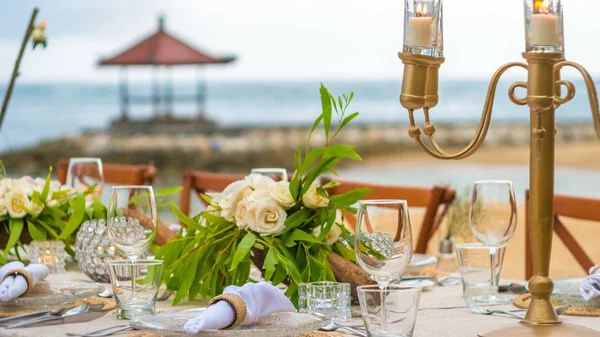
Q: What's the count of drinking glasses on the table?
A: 8